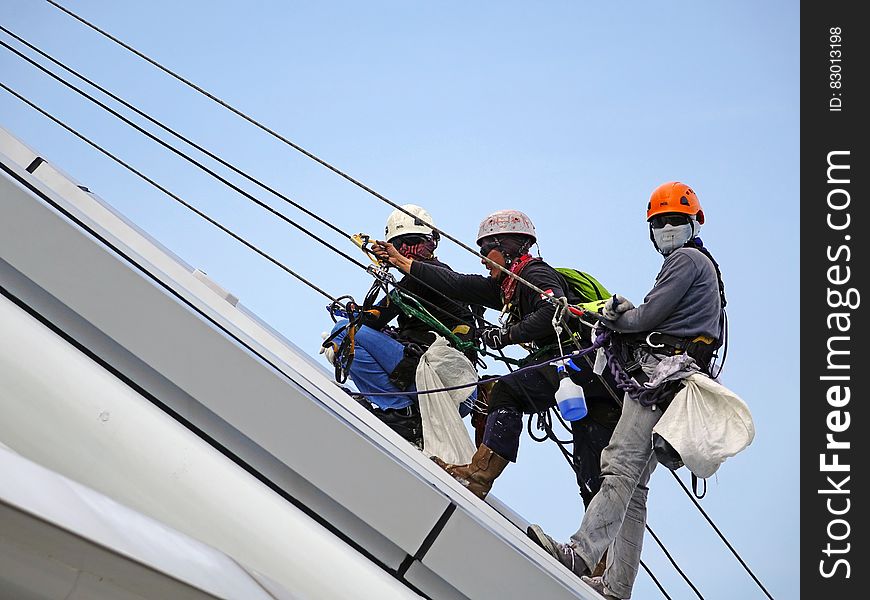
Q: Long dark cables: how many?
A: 4